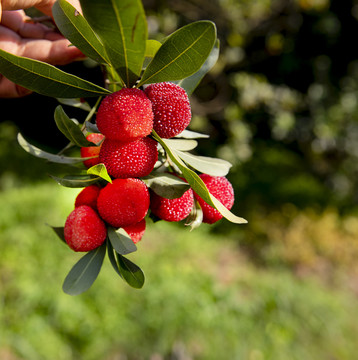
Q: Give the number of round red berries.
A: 10